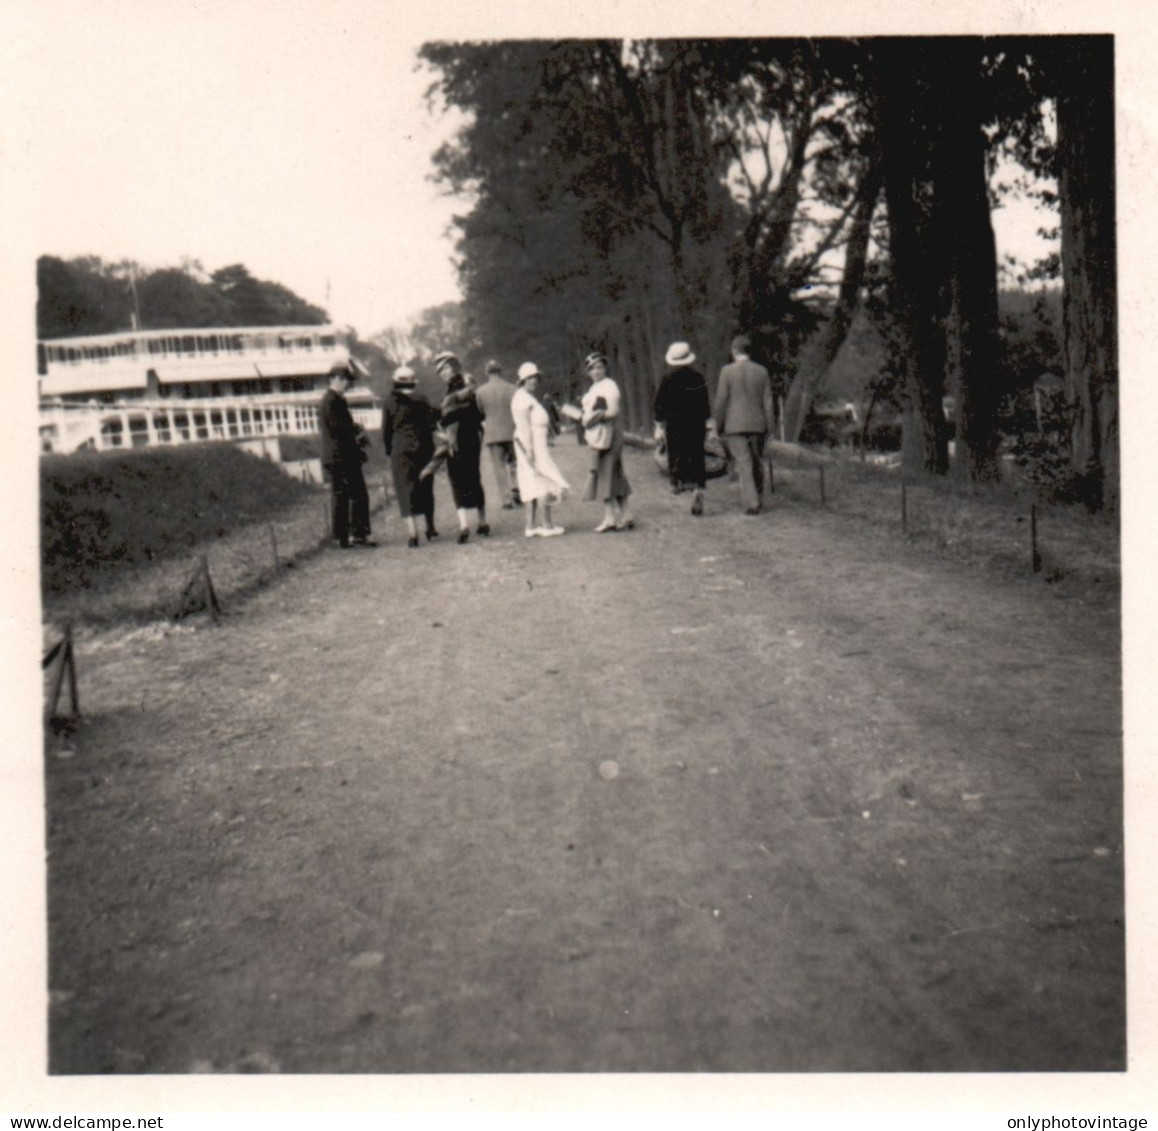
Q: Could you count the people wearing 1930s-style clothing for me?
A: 8